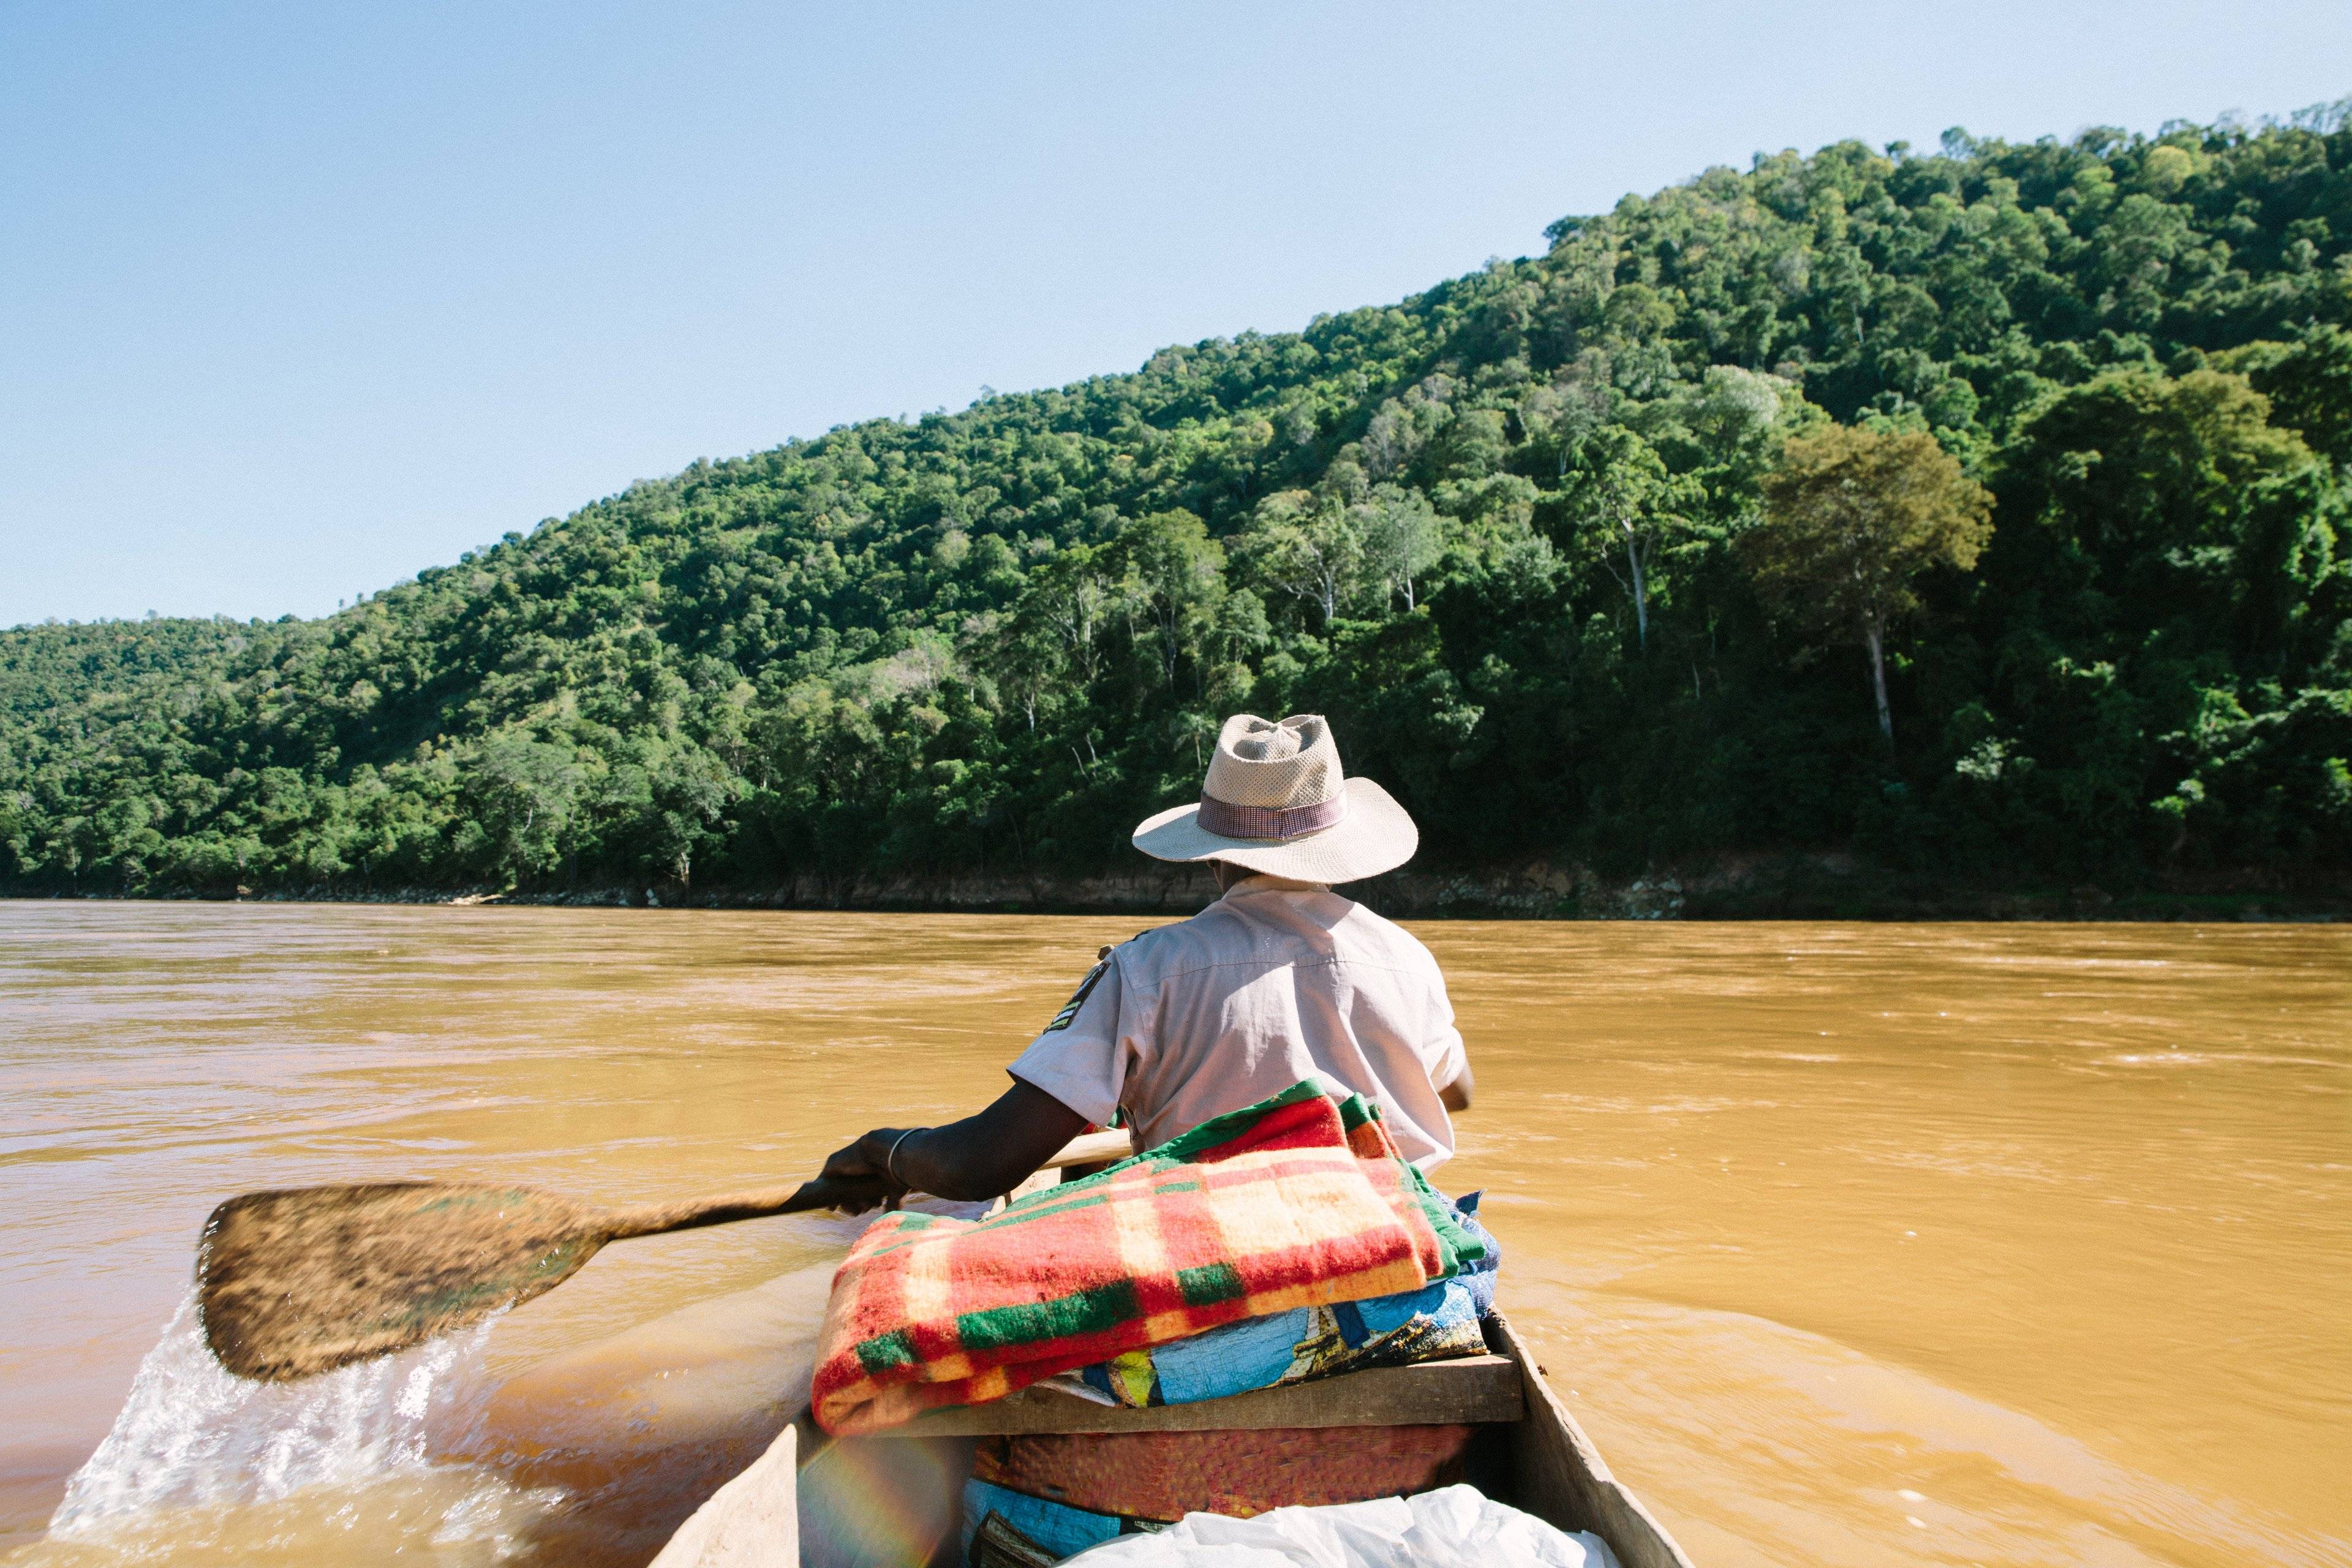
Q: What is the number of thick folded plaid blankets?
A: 1